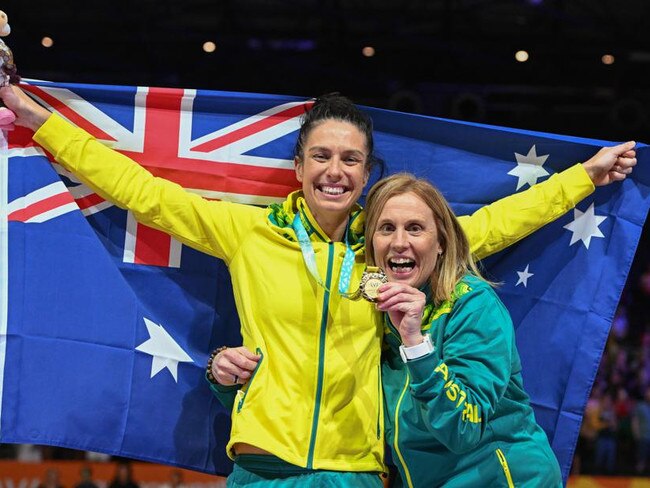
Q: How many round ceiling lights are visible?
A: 5